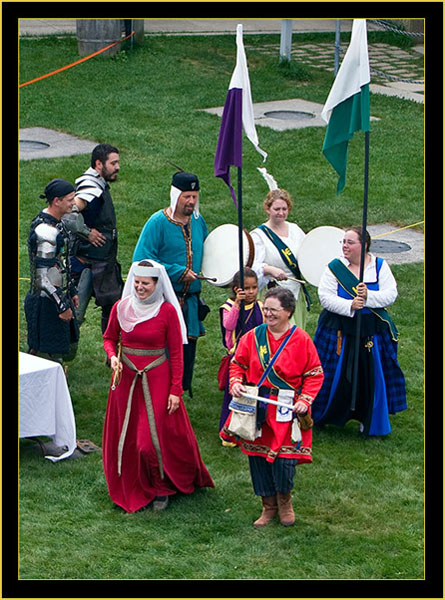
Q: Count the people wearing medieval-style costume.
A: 8